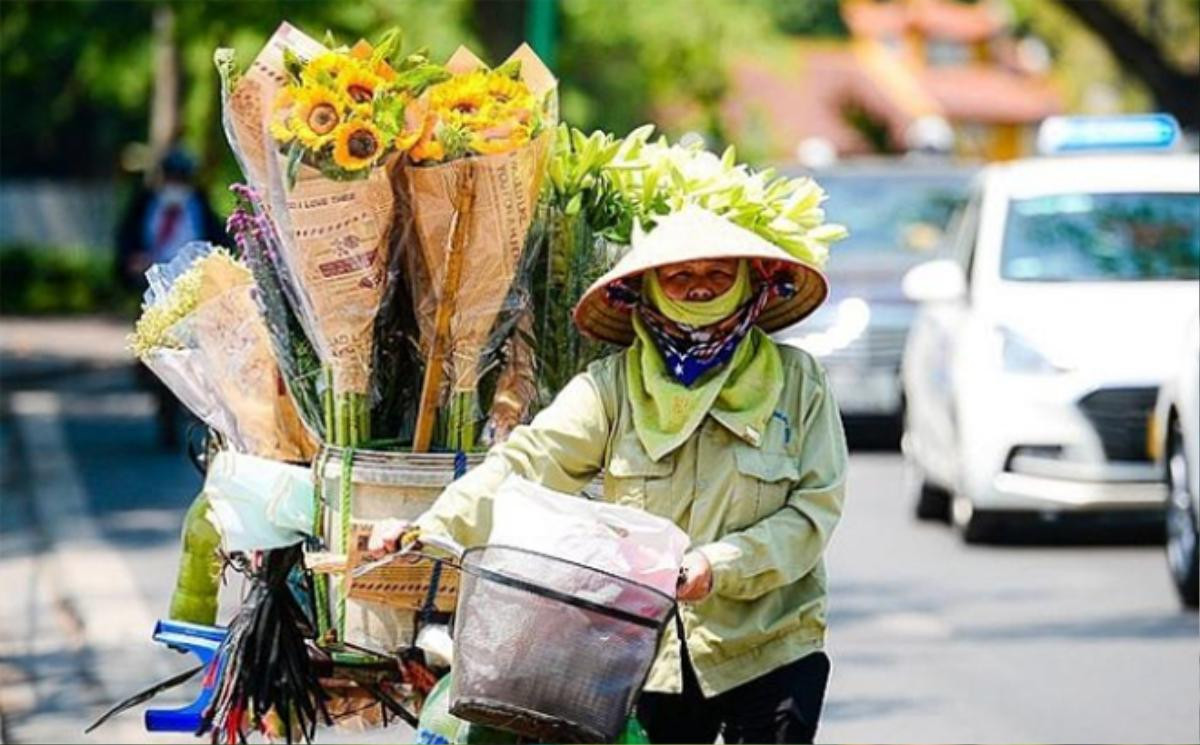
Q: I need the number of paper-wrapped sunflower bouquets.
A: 2